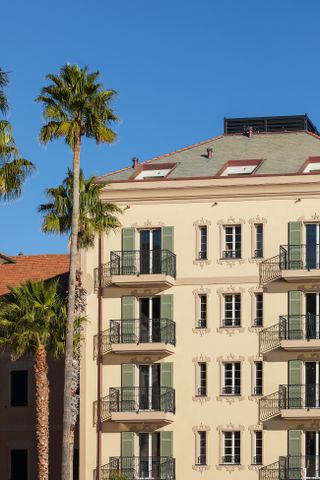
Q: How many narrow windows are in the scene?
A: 8